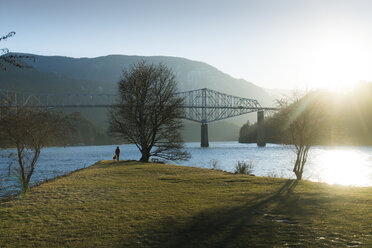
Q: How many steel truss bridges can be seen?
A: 1